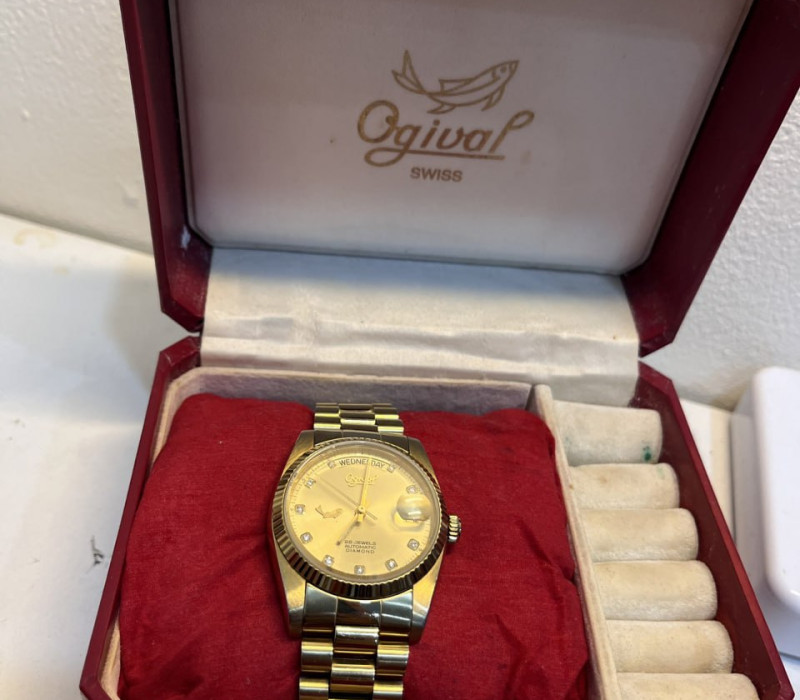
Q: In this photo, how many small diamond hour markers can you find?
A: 10